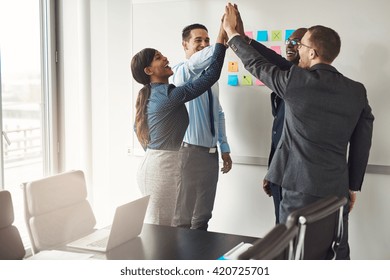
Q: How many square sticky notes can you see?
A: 9